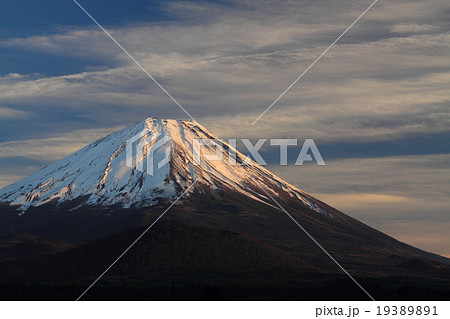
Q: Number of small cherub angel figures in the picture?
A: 0